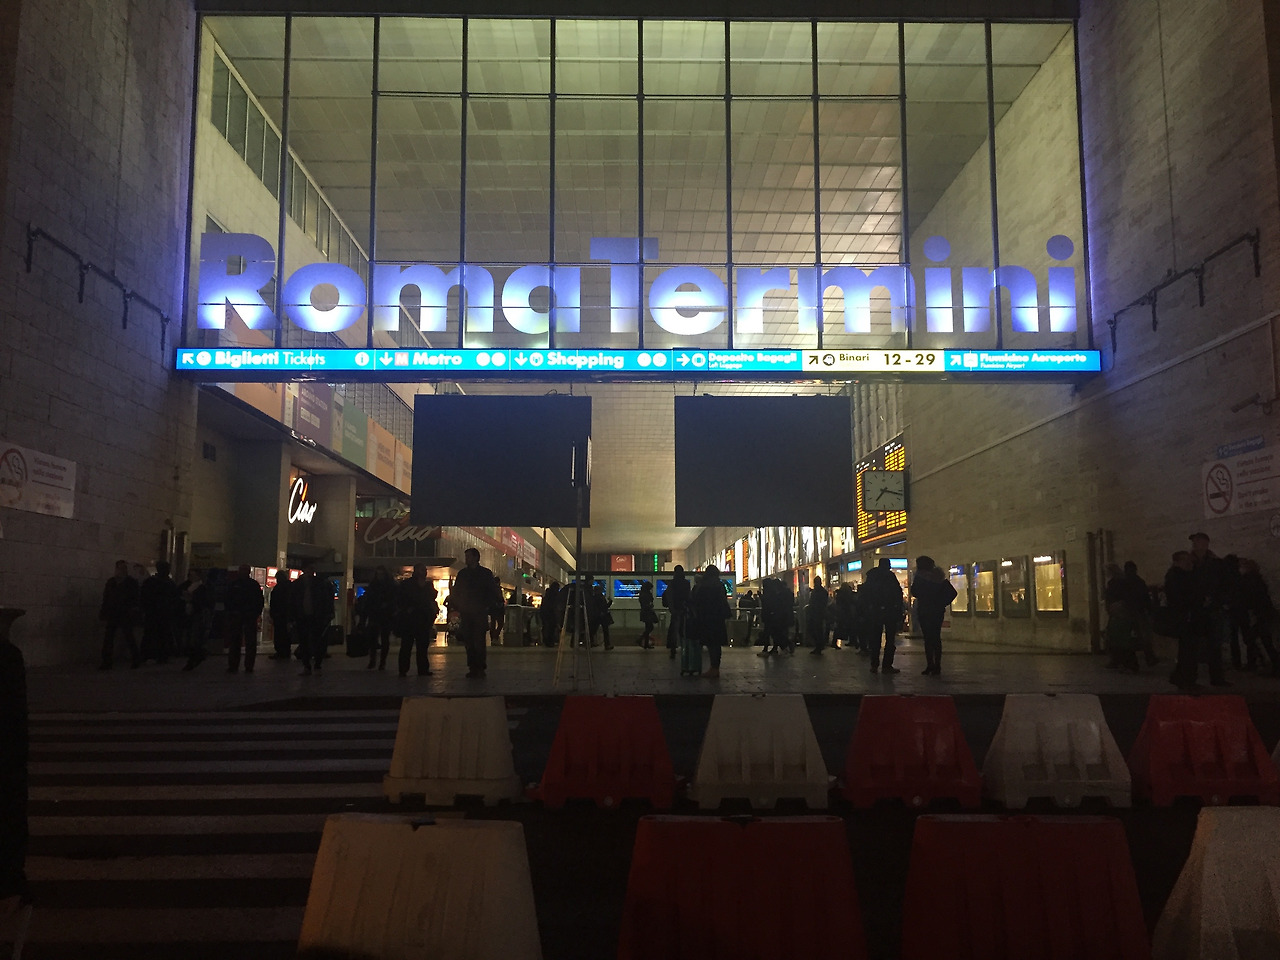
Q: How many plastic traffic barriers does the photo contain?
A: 10